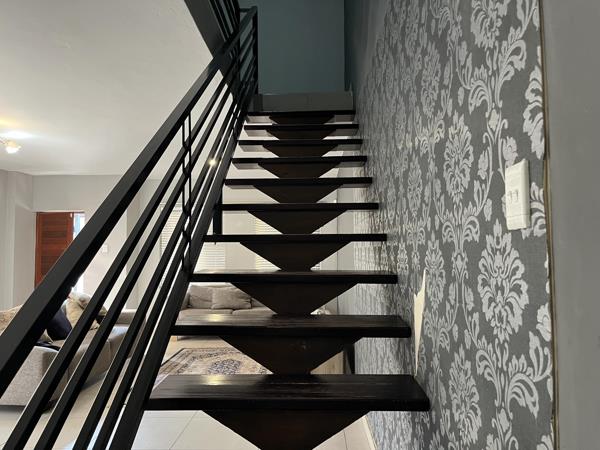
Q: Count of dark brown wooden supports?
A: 10